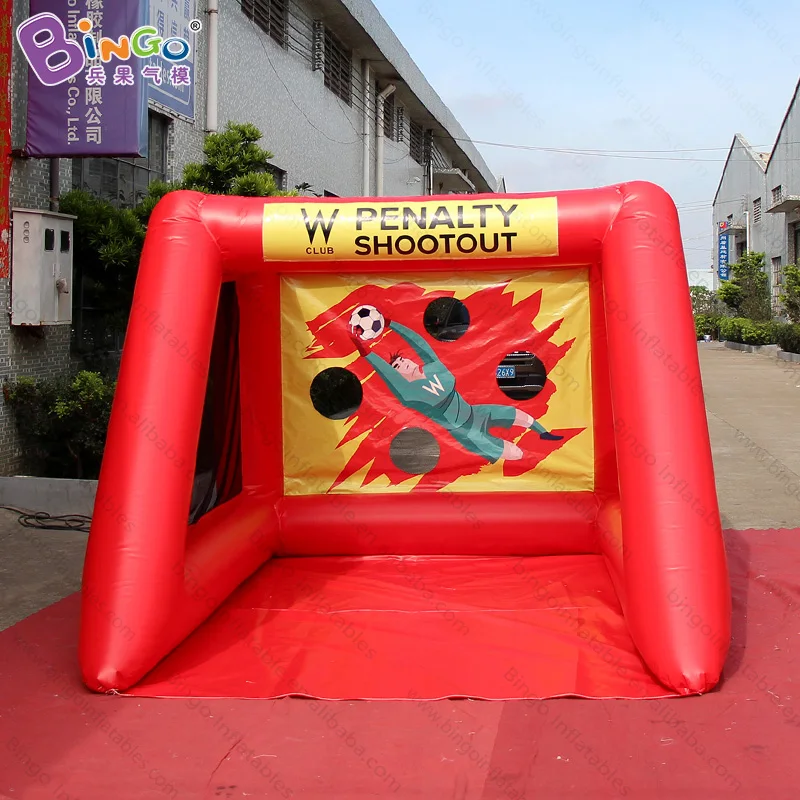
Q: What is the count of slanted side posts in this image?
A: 2